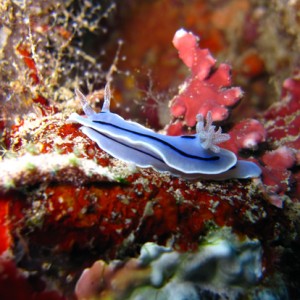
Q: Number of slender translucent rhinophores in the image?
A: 2